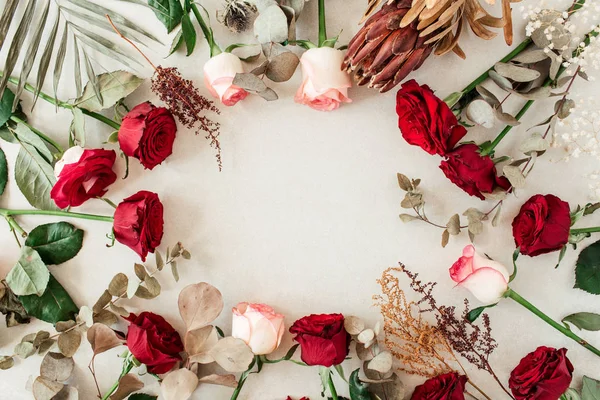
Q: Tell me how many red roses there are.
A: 10